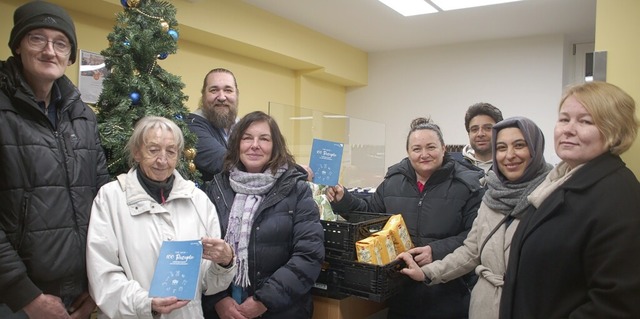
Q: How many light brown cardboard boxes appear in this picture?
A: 1